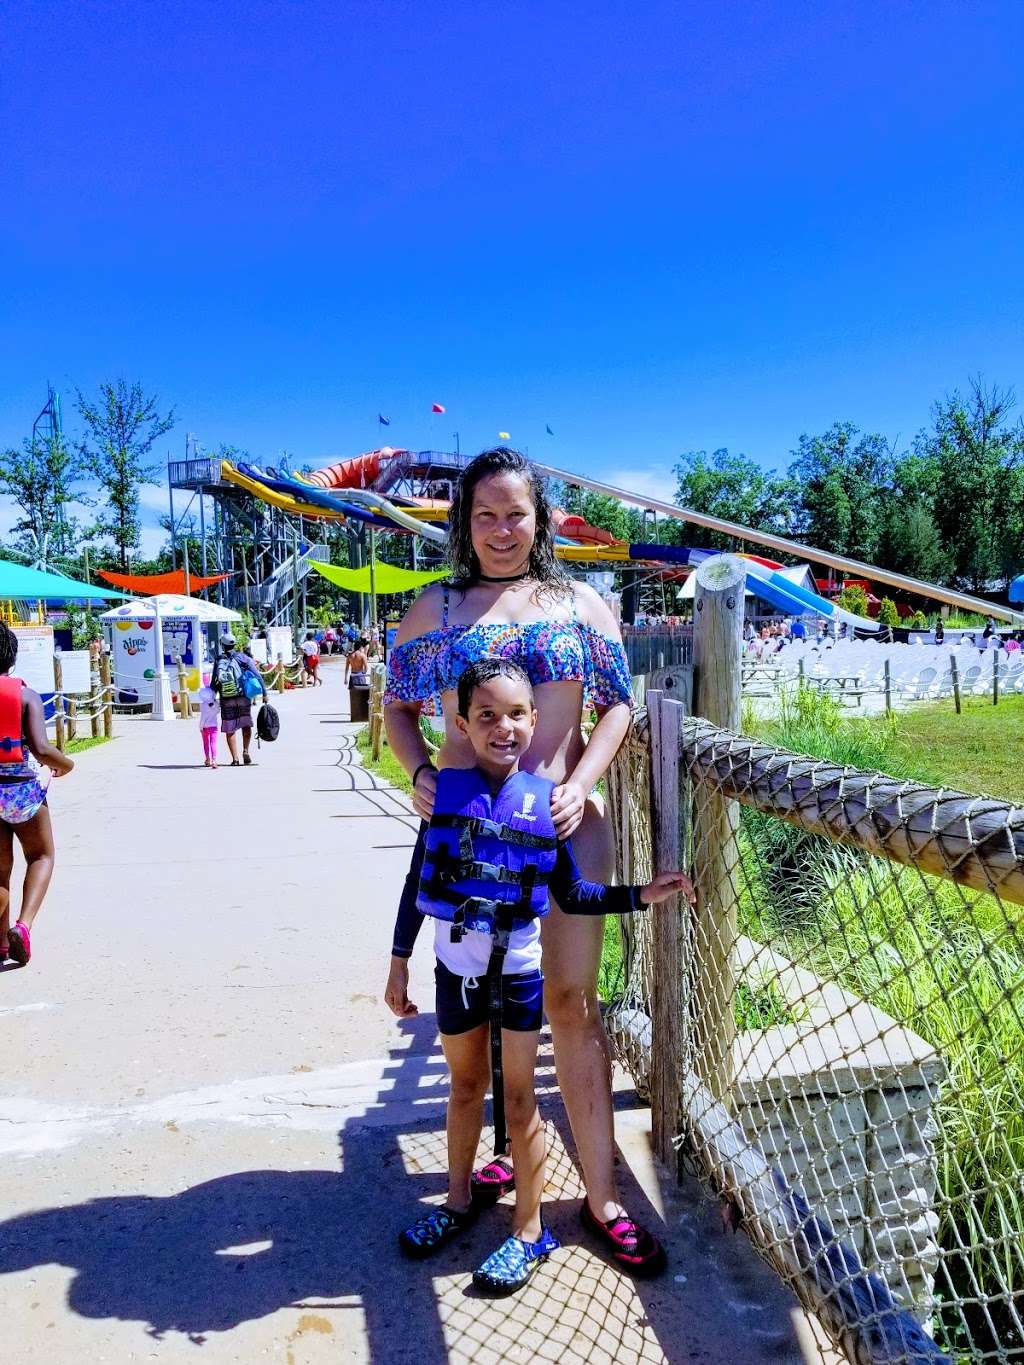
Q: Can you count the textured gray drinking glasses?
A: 0